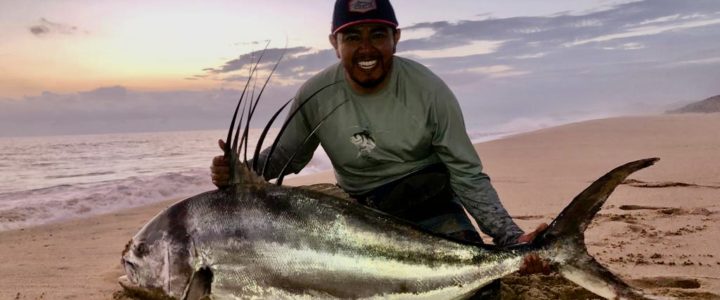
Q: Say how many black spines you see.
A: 7